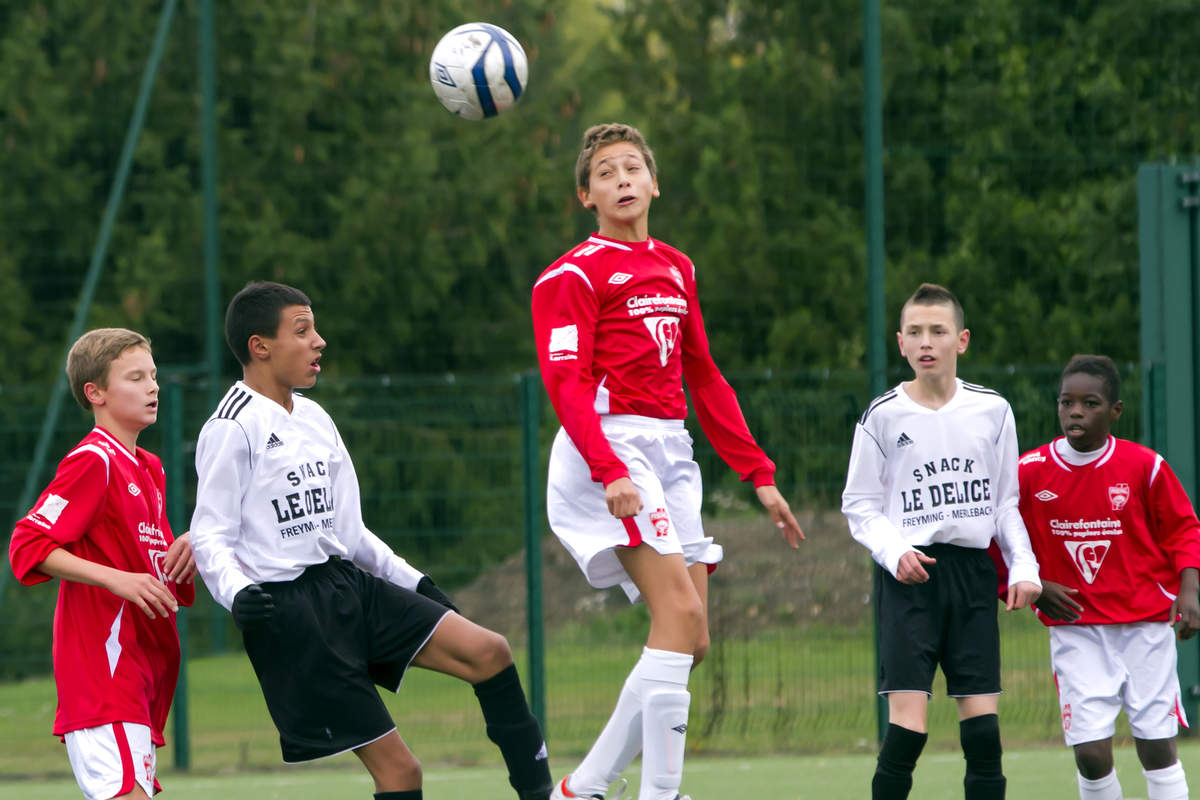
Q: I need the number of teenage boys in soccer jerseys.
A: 5